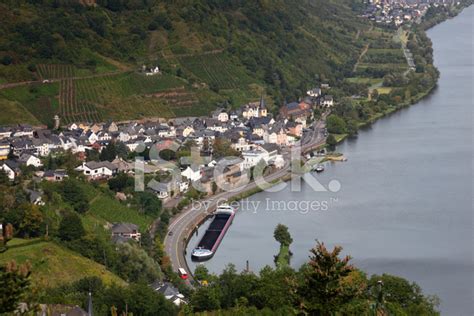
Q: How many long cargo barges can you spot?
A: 1